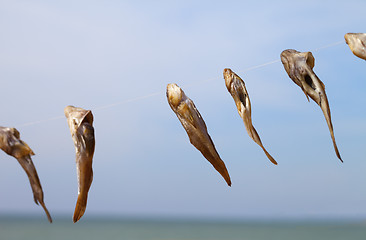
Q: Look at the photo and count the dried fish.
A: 6